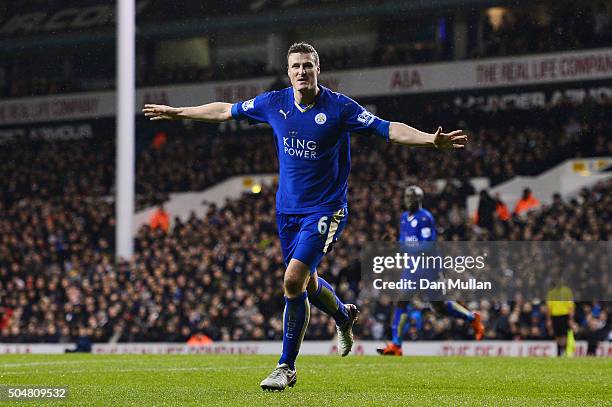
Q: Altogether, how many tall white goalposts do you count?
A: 1